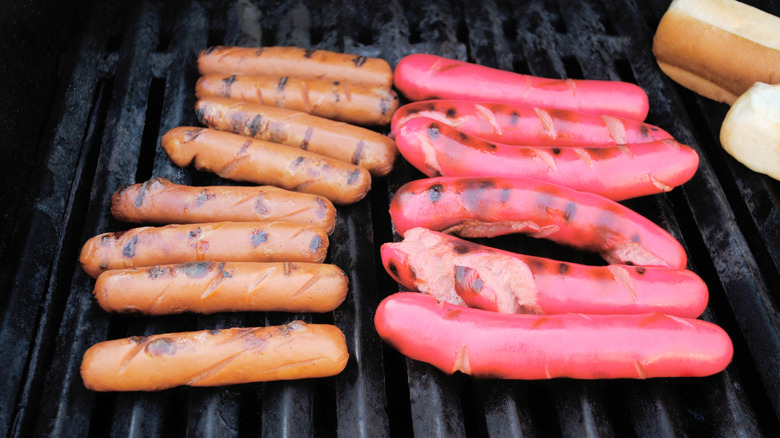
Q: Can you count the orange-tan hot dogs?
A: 8